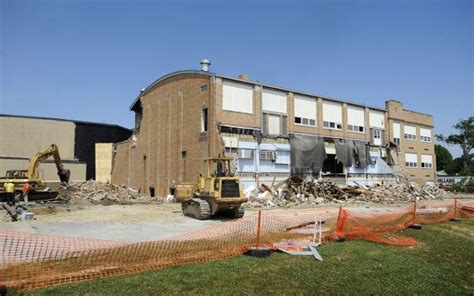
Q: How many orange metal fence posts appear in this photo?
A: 4